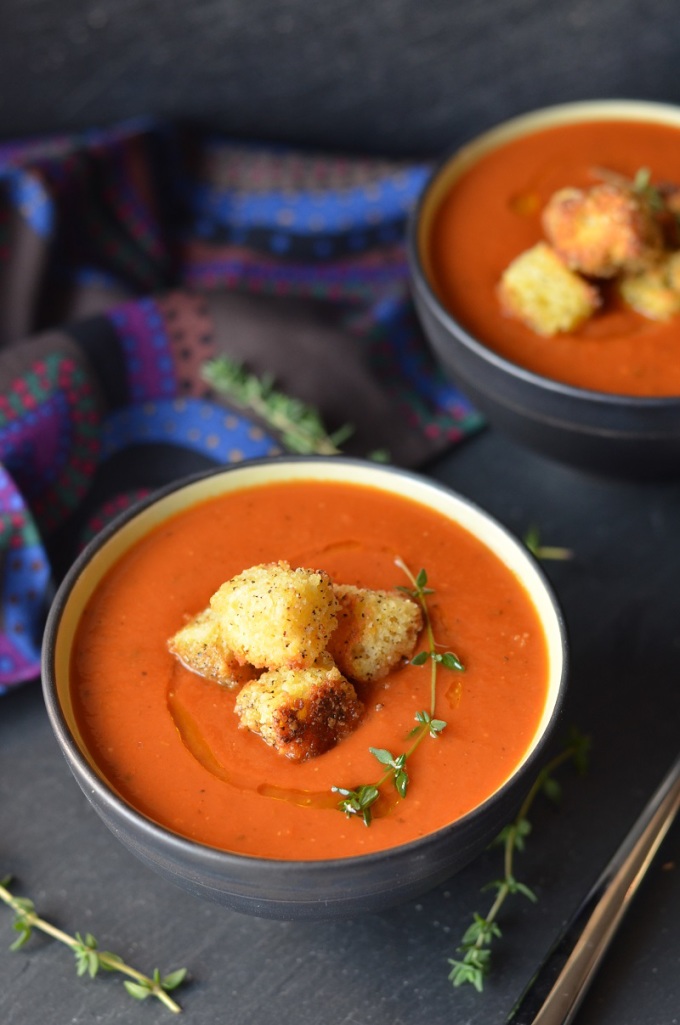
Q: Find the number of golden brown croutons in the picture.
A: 8